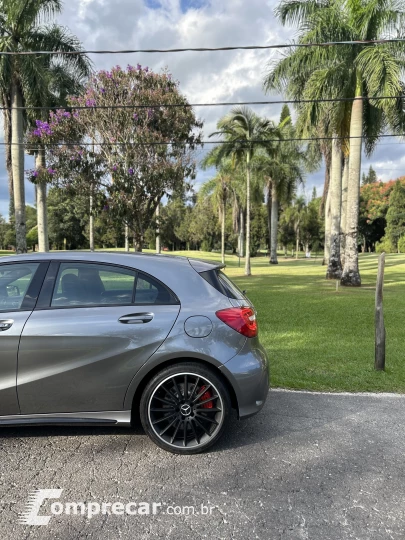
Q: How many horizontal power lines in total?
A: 3